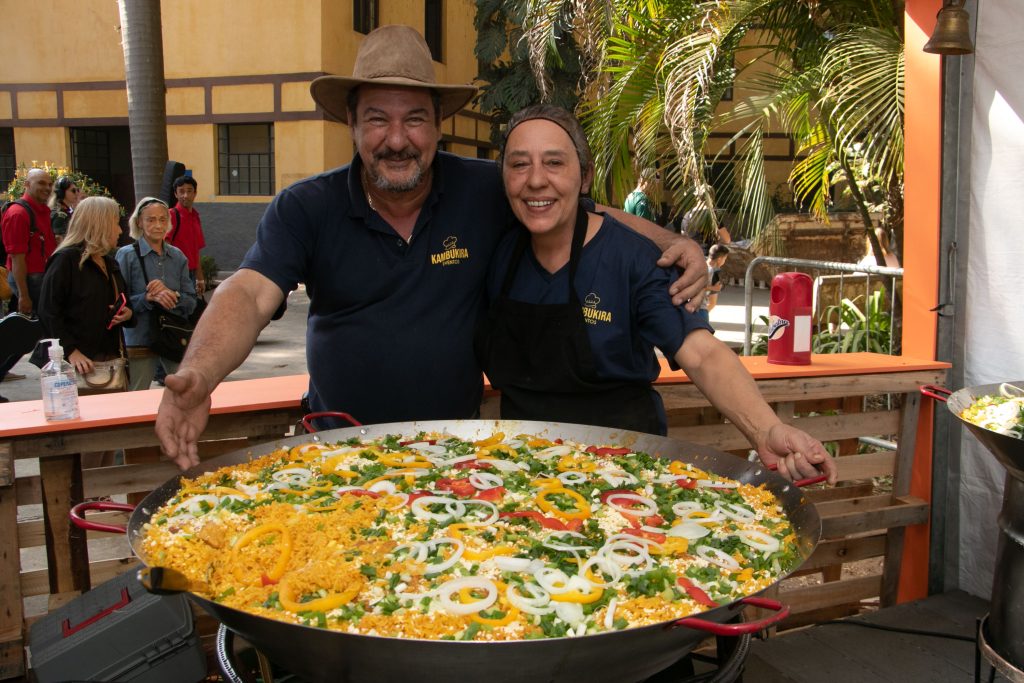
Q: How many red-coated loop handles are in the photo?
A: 5